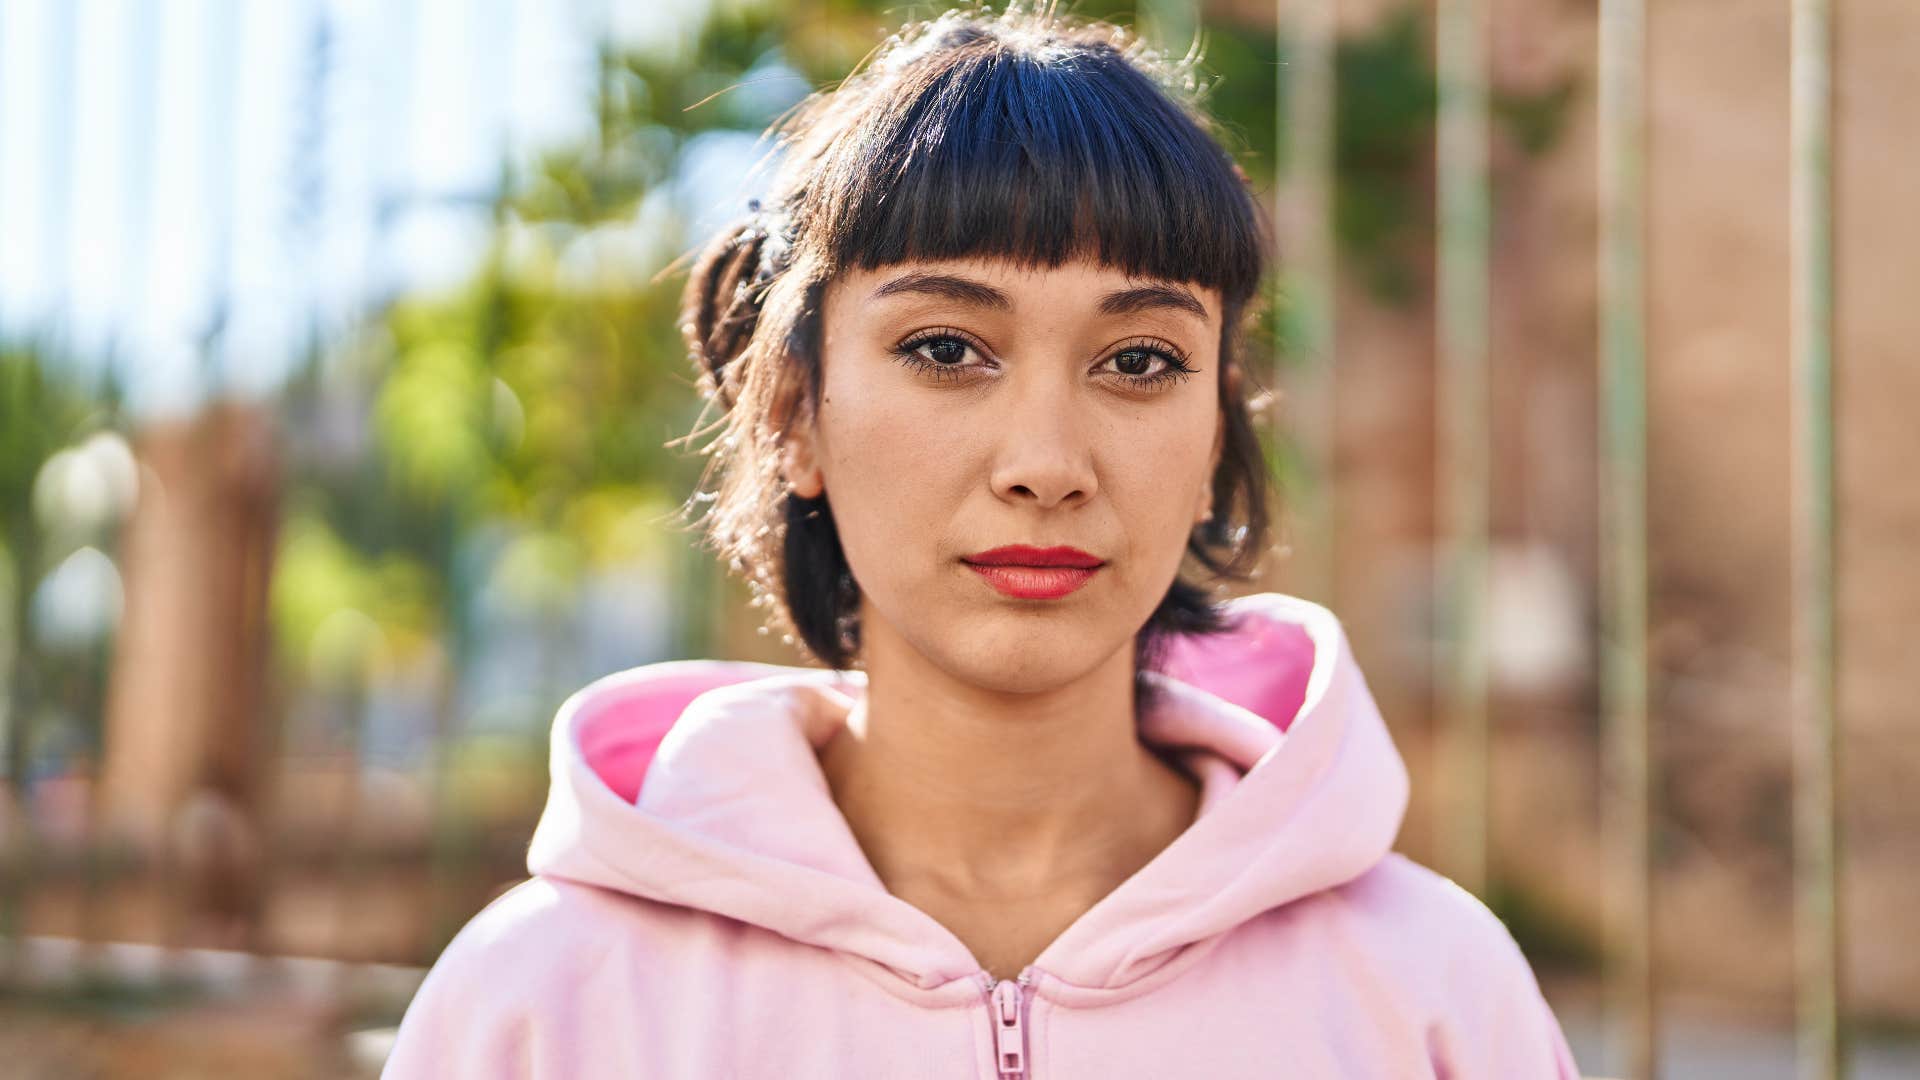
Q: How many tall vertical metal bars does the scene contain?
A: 4